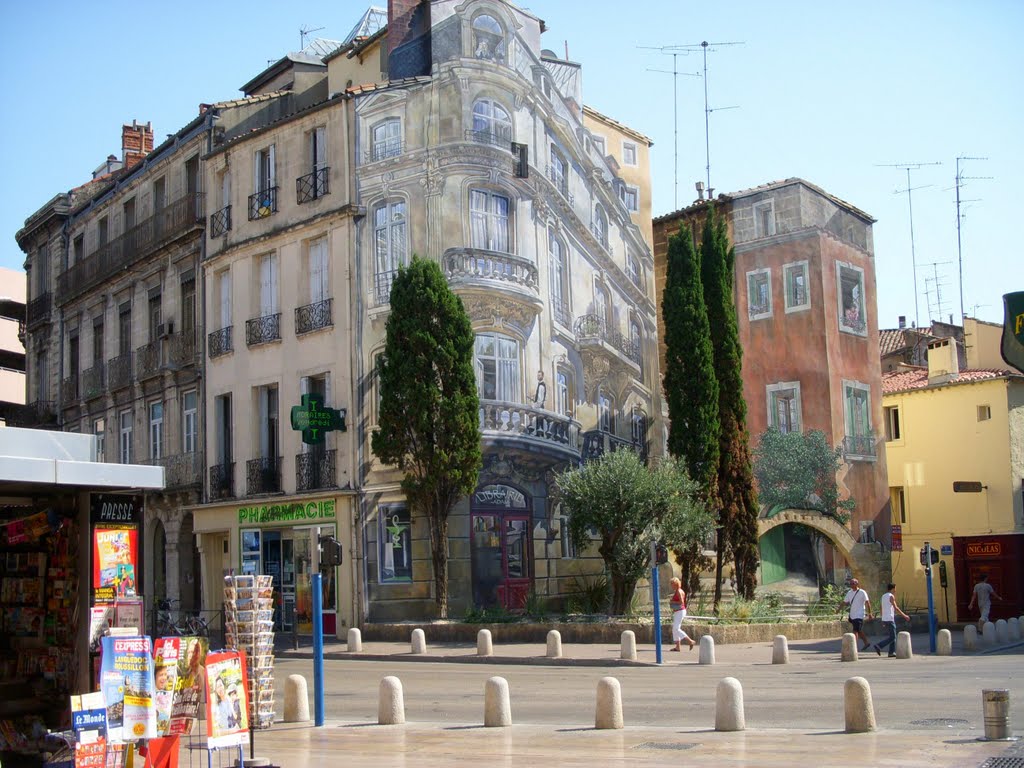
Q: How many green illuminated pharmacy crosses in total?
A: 1